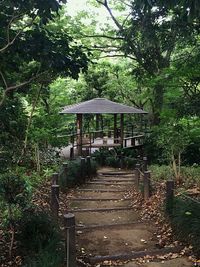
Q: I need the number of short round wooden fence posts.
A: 10